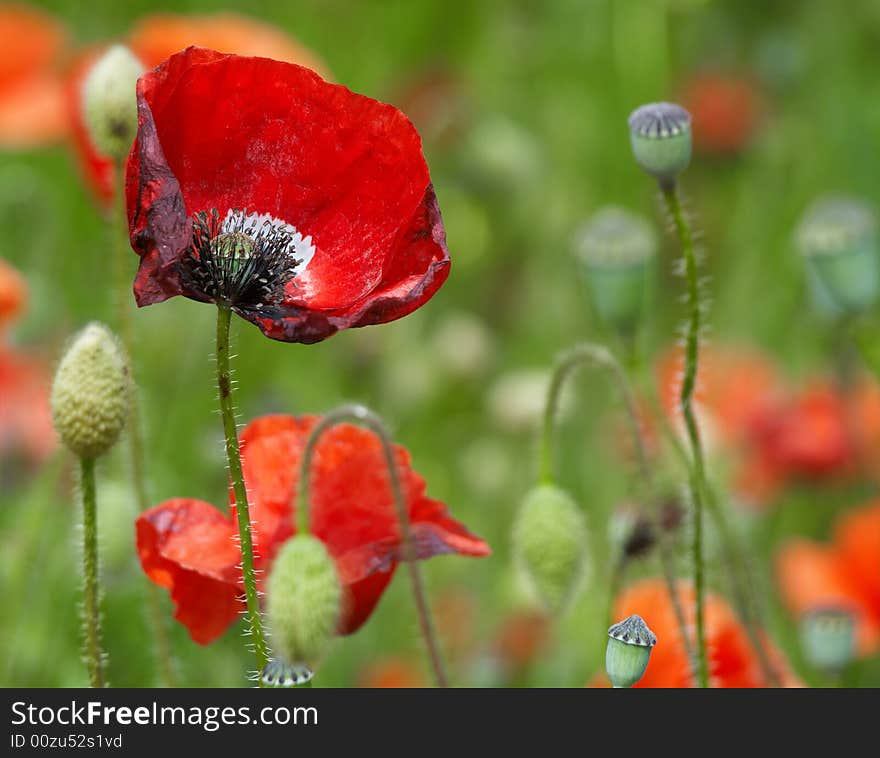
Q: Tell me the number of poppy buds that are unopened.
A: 4